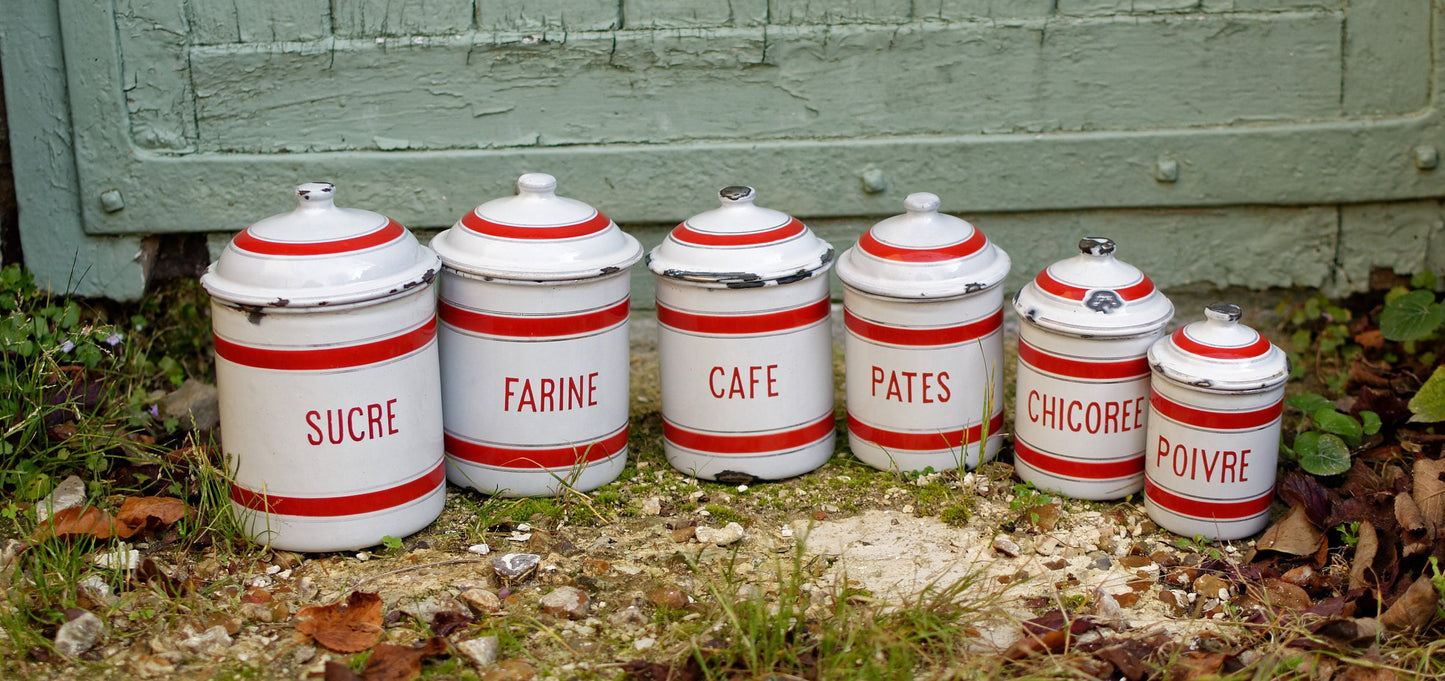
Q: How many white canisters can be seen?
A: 6